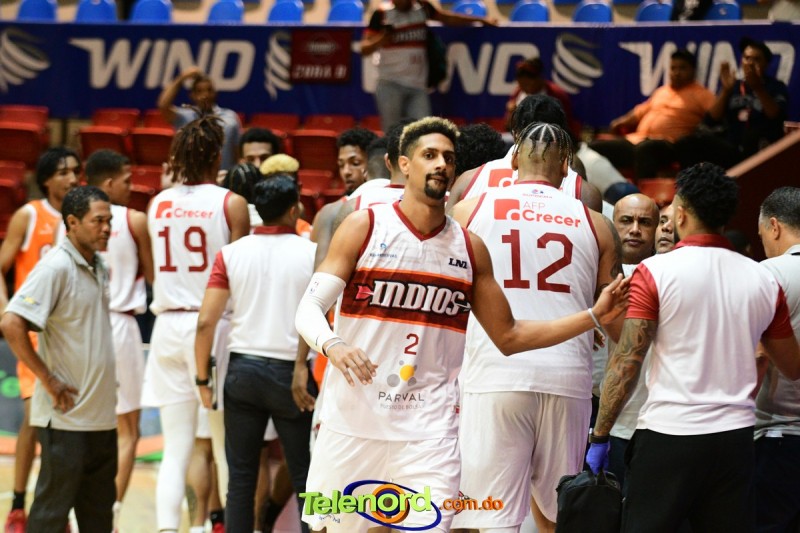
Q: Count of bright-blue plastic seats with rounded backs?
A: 11